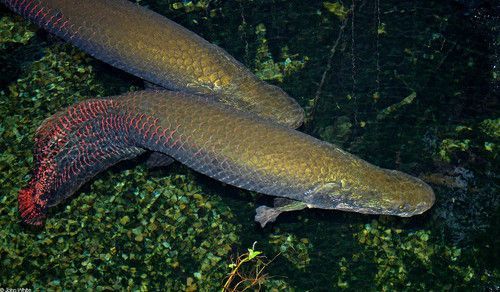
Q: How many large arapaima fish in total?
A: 2